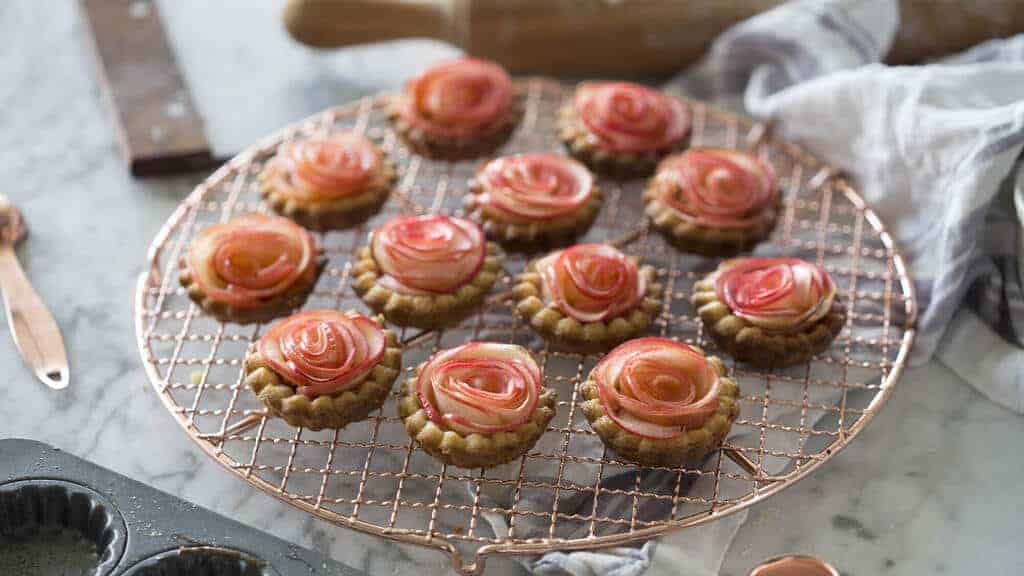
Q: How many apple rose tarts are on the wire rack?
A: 12